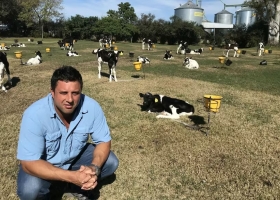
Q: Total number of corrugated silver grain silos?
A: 3